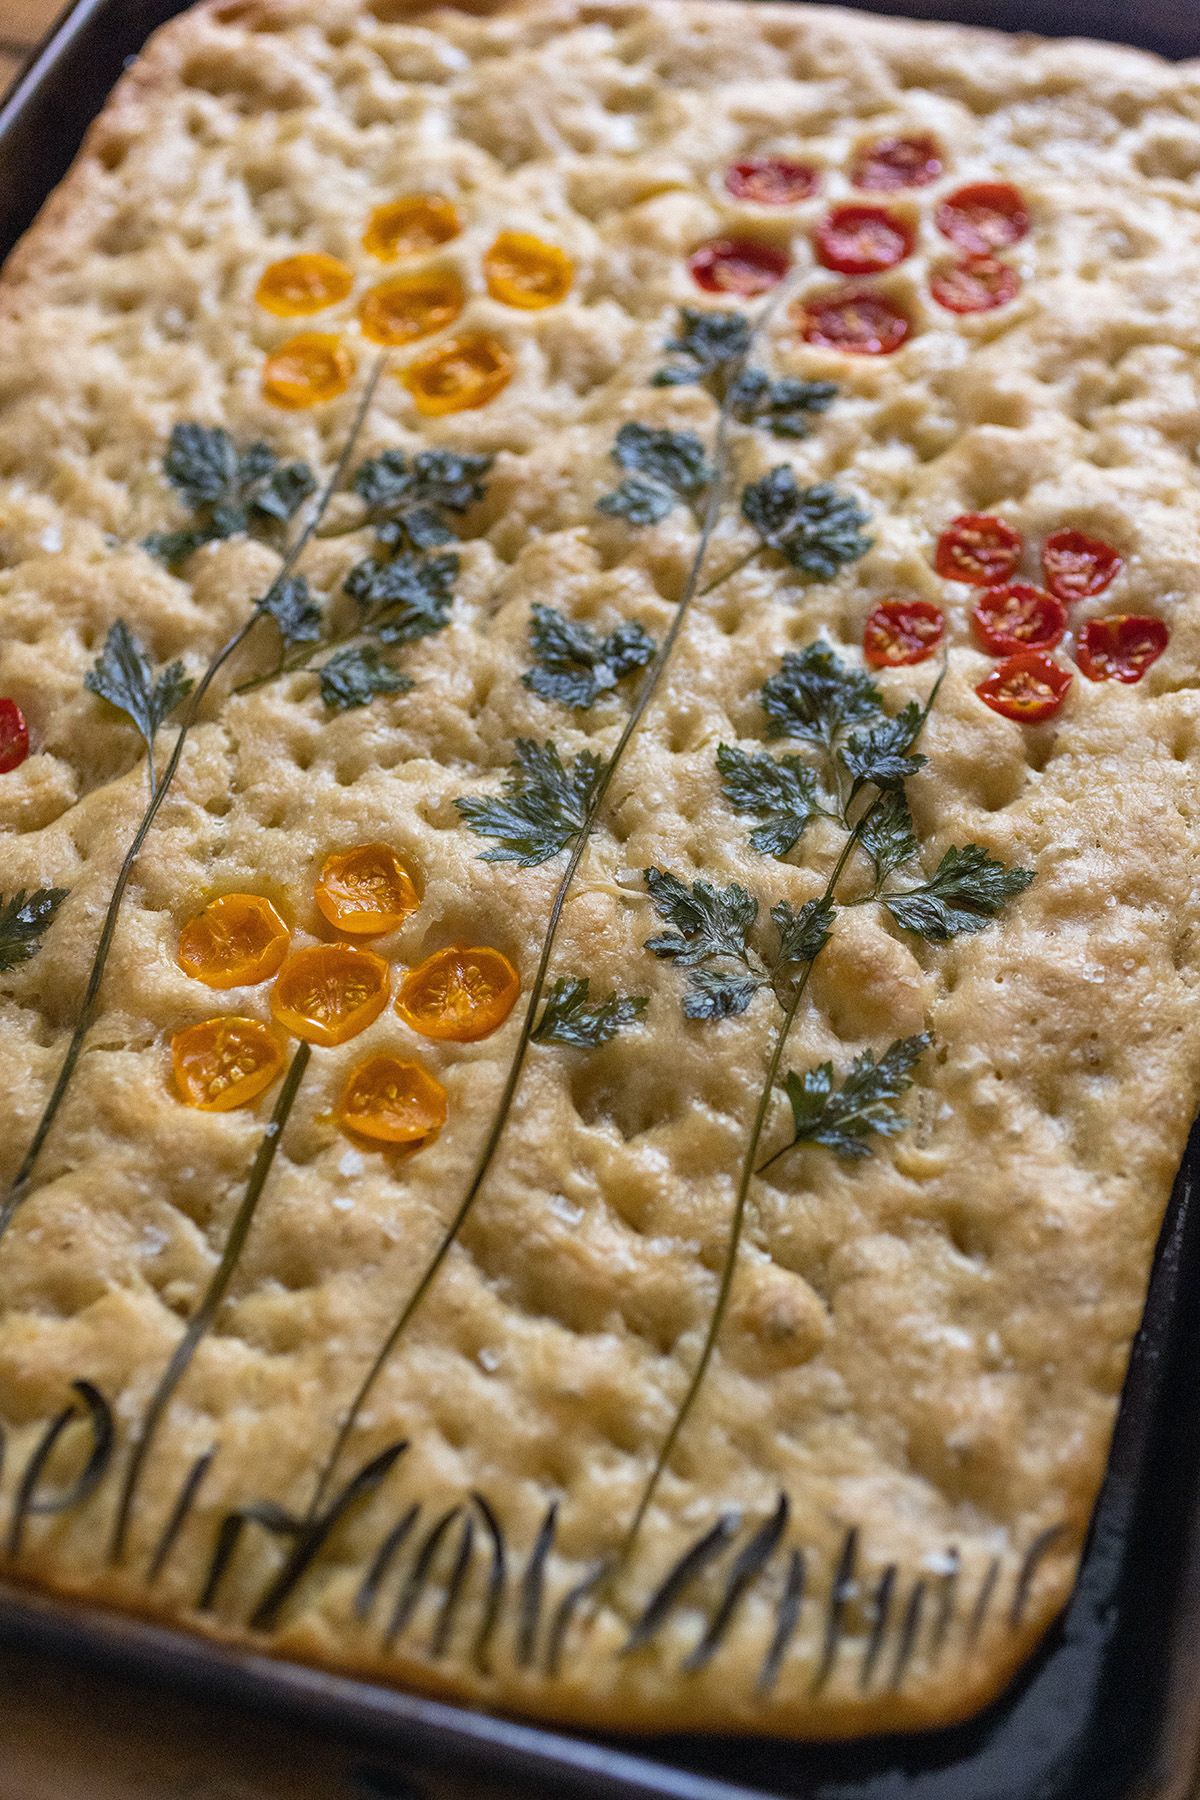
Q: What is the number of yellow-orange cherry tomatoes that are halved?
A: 12